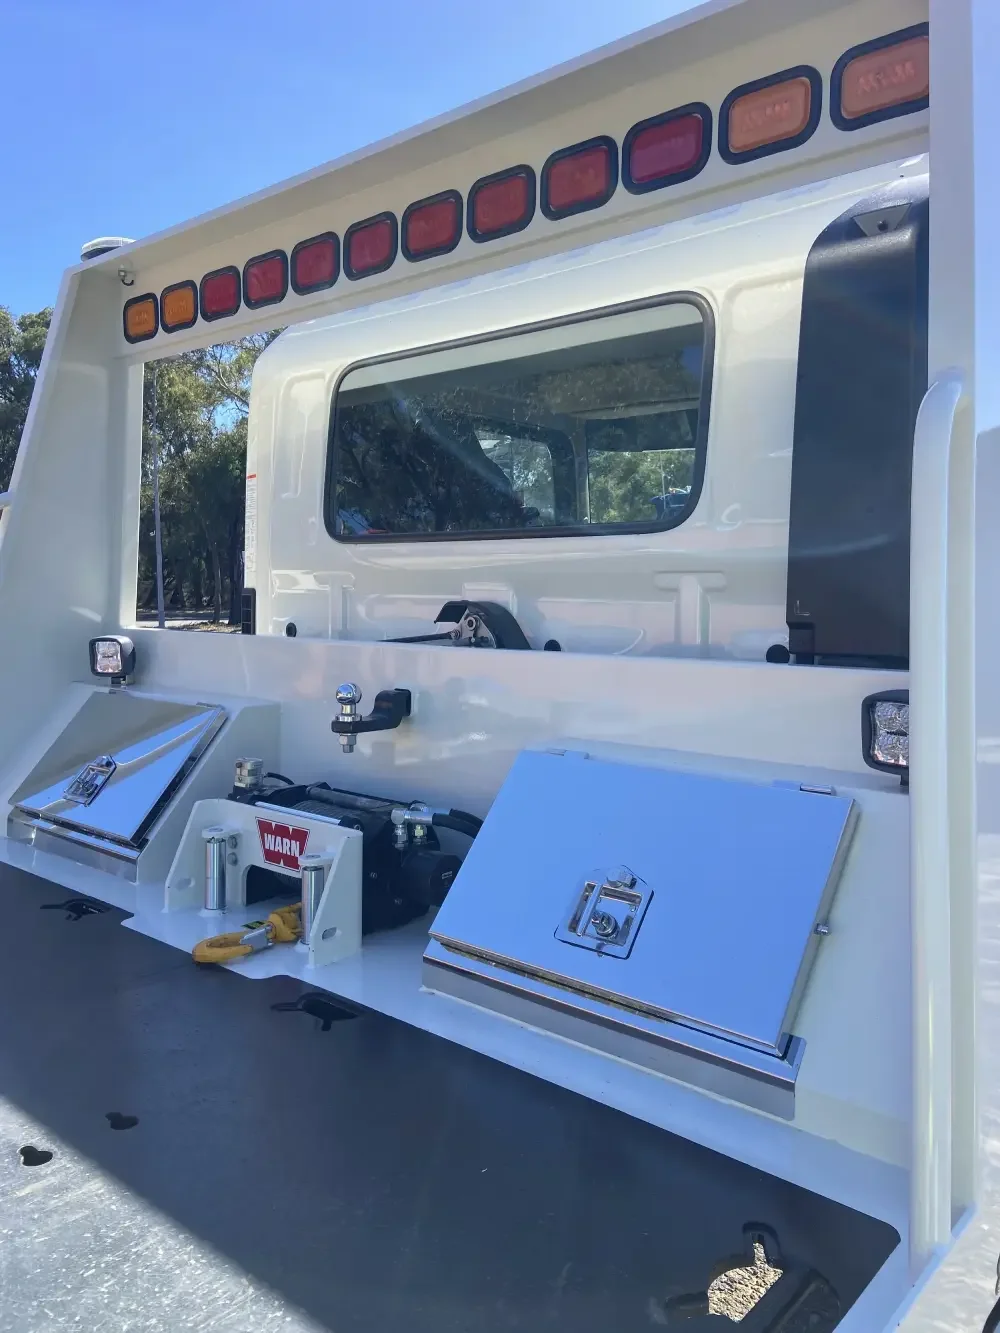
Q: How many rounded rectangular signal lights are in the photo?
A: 12